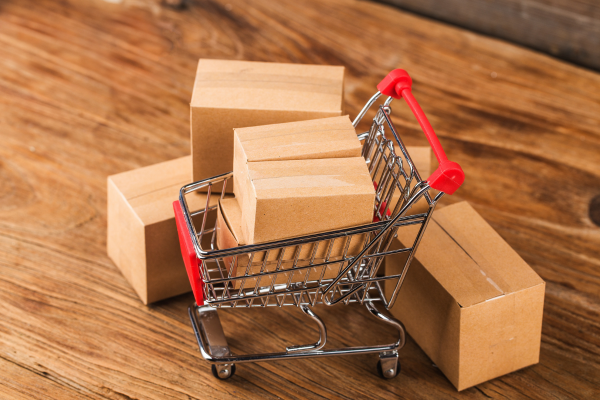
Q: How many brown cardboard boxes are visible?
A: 7